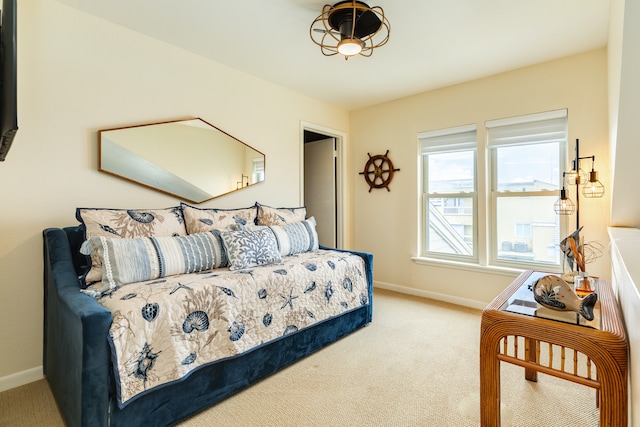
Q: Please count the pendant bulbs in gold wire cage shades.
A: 3